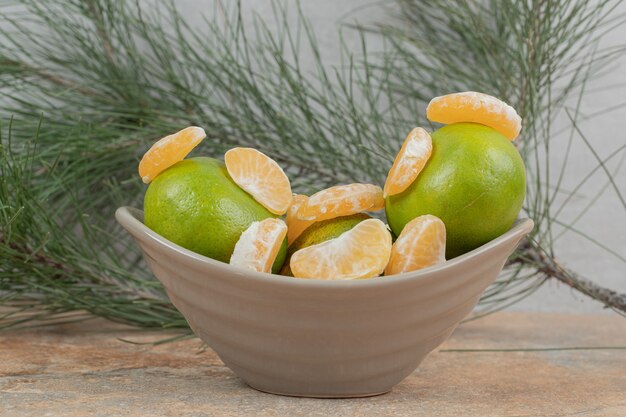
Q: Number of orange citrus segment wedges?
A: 9